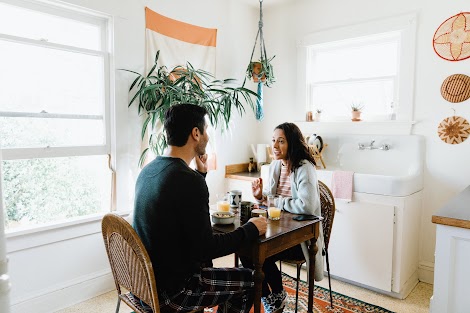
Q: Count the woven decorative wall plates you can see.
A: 3